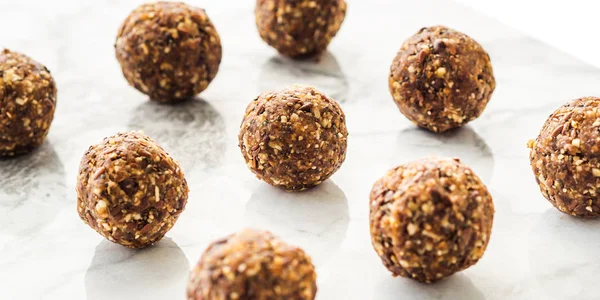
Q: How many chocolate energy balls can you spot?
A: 9